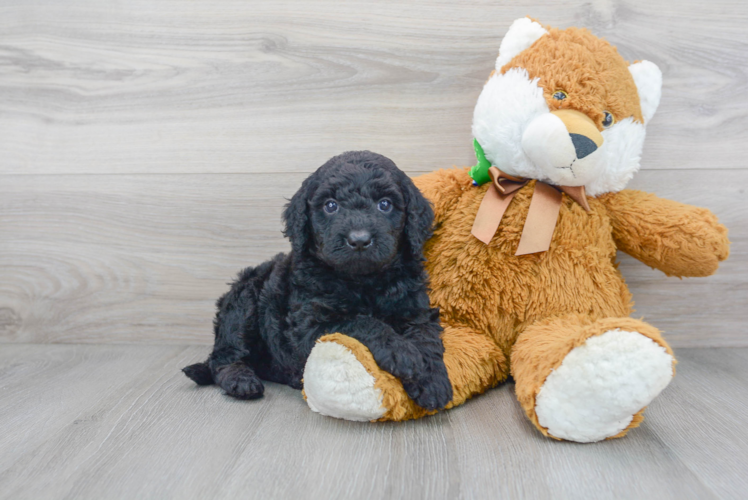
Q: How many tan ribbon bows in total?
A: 1